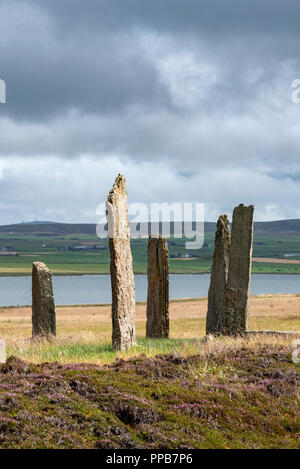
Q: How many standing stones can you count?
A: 5